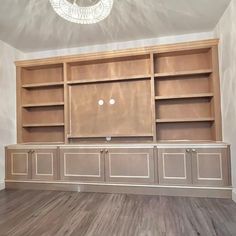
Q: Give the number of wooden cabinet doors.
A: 6